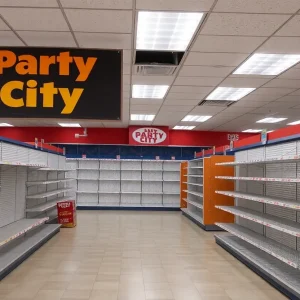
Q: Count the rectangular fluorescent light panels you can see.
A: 12